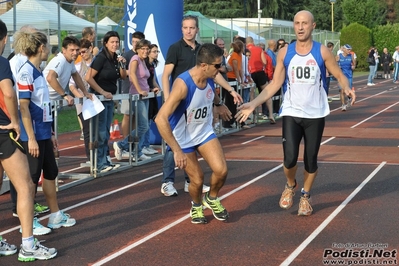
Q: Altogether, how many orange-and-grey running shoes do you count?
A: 2